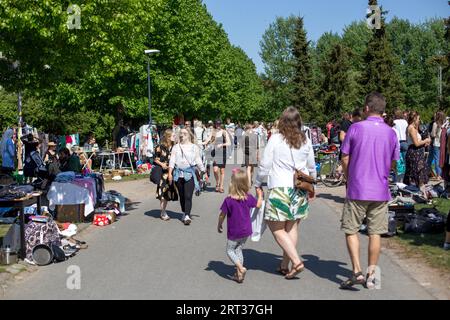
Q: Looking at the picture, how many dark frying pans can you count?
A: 1